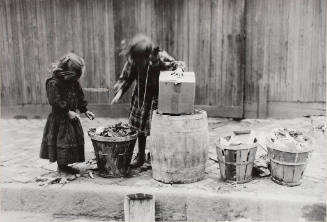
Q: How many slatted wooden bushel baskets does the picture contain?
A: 3